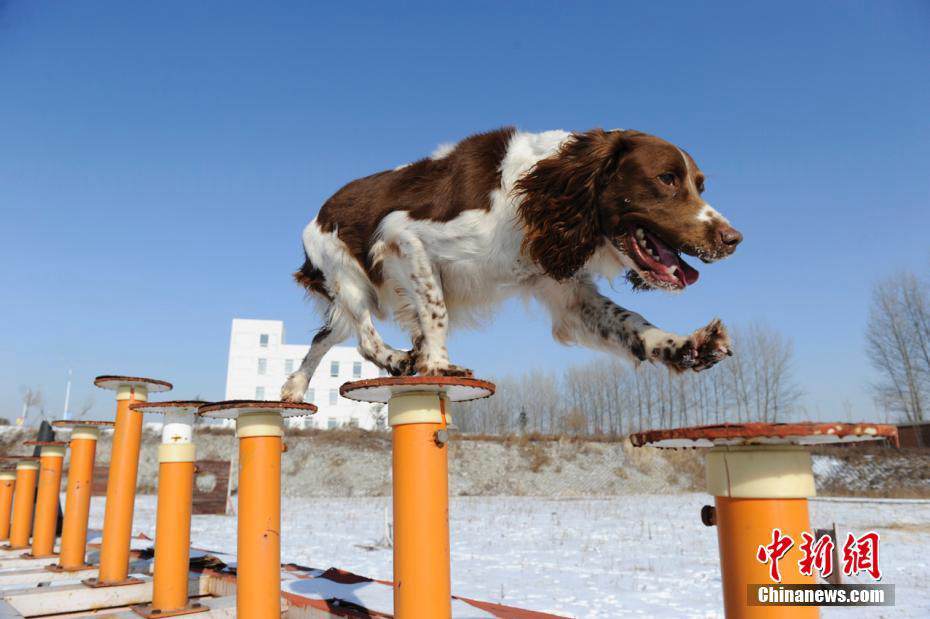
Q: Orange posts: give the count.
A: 9